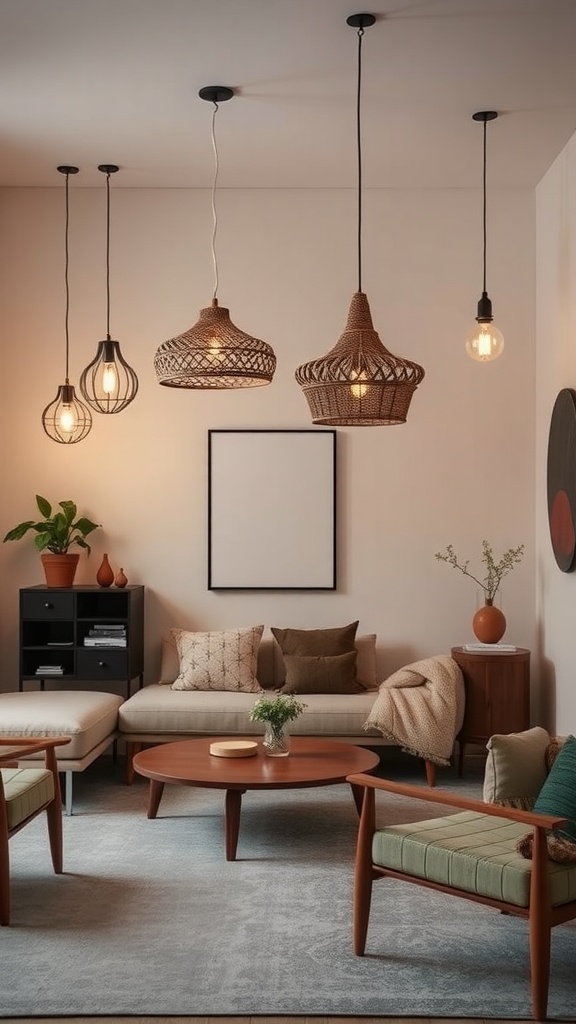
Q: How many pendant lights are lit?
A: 5